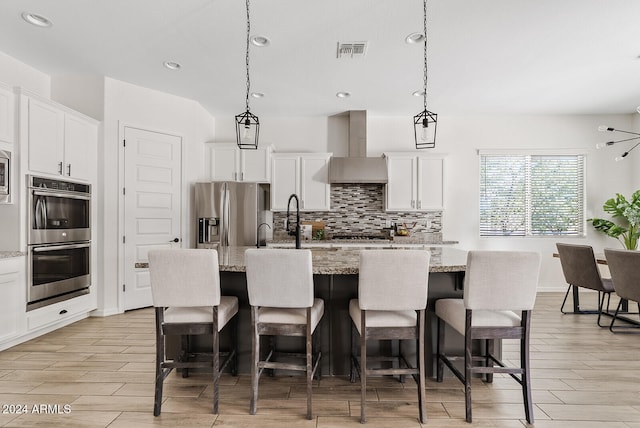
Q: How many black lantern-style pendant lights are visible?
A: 2